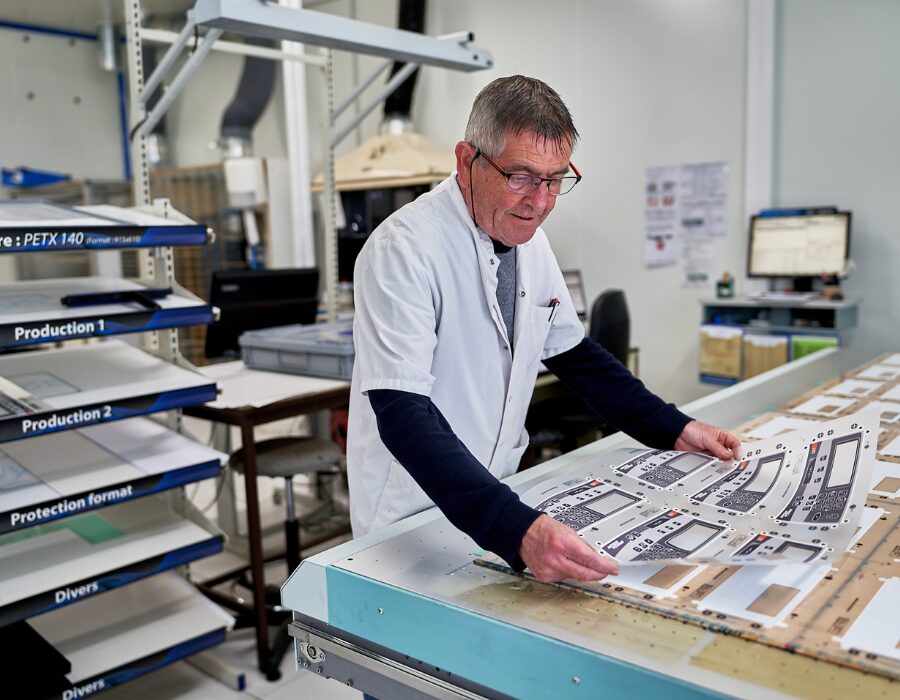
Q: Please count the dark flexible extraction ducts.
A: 3